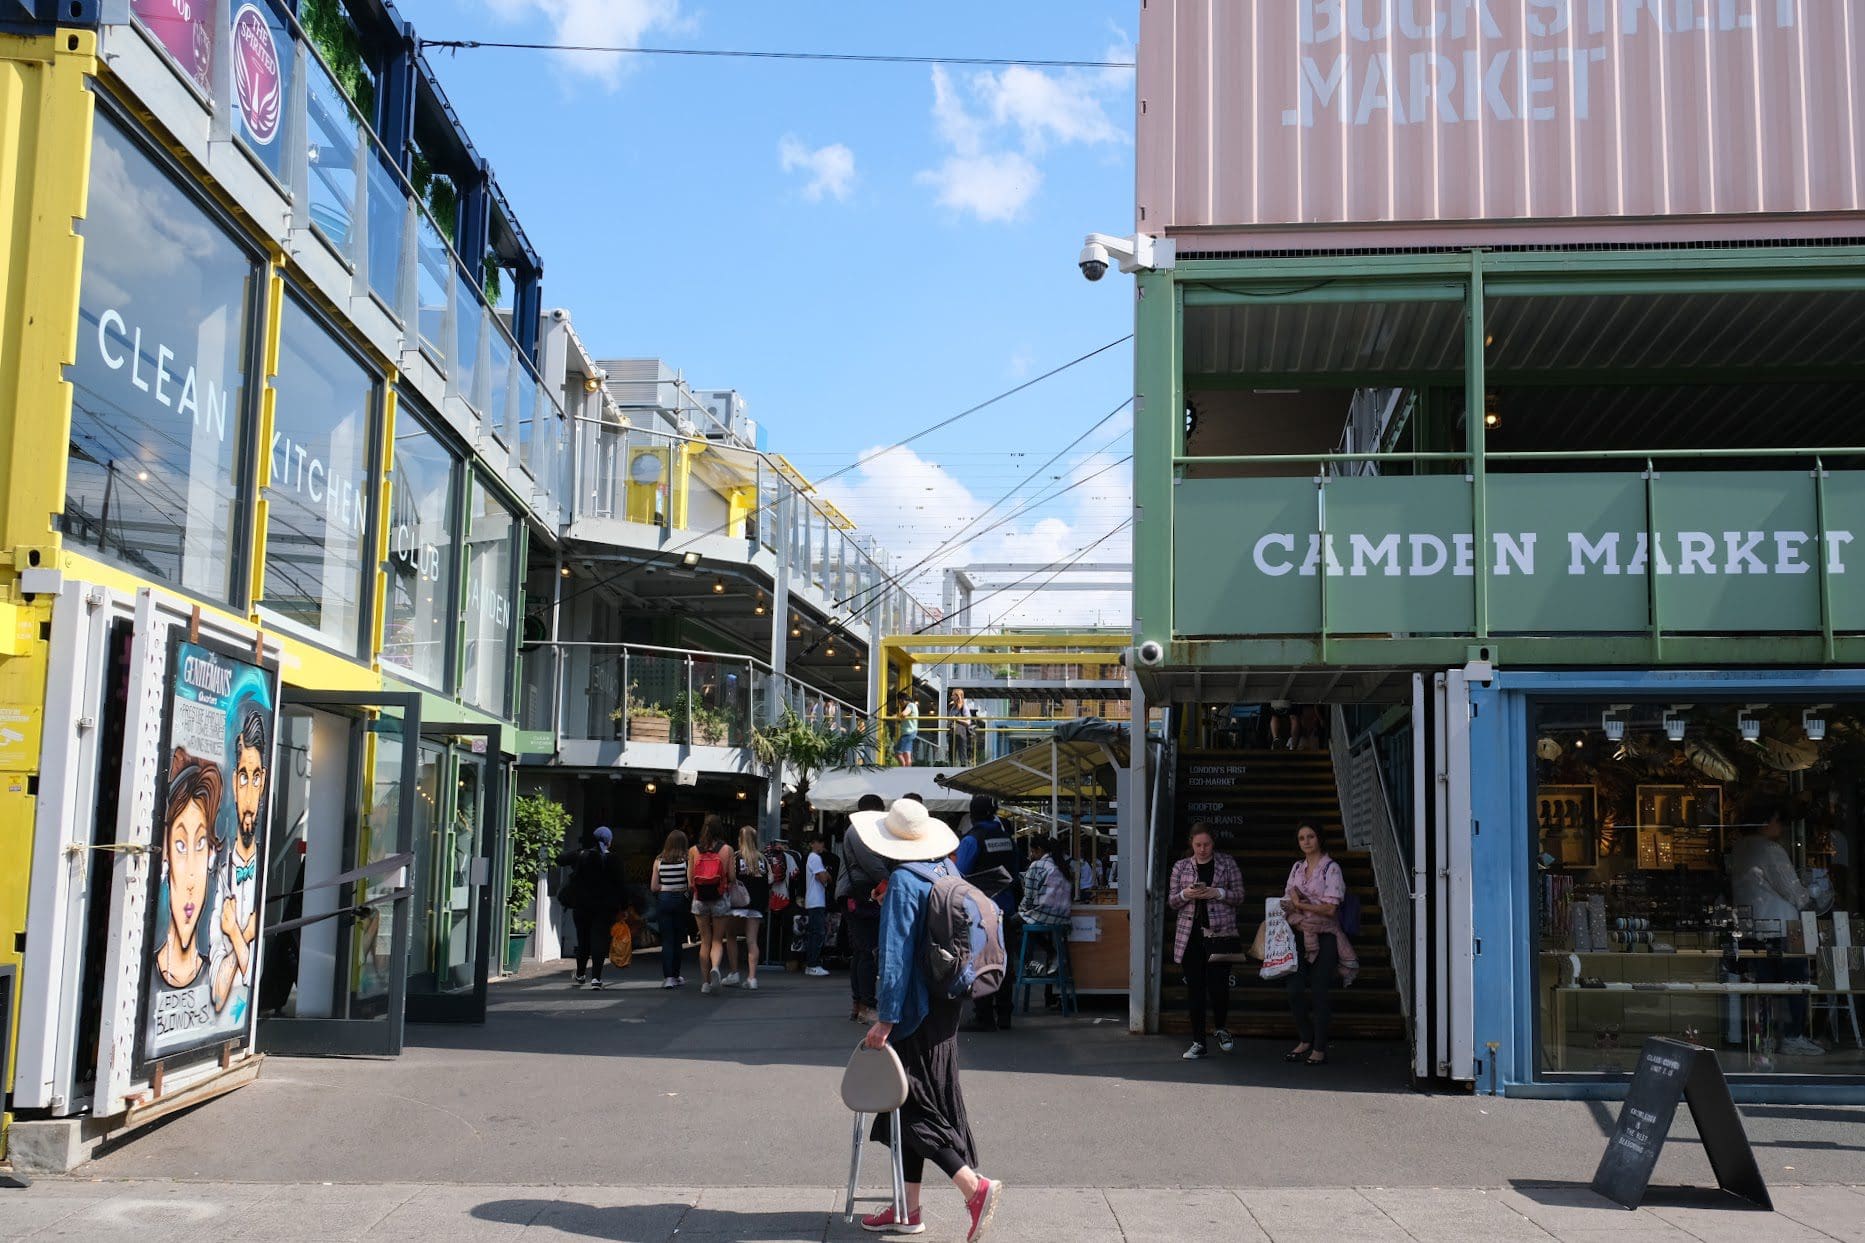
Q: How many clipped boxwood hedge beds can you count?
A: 0